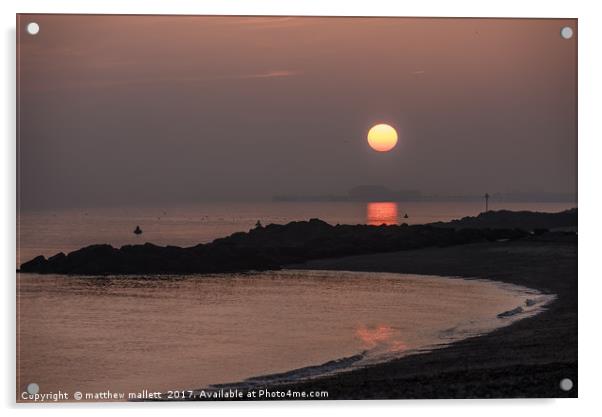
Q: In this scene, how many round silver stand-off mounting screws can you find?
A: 4